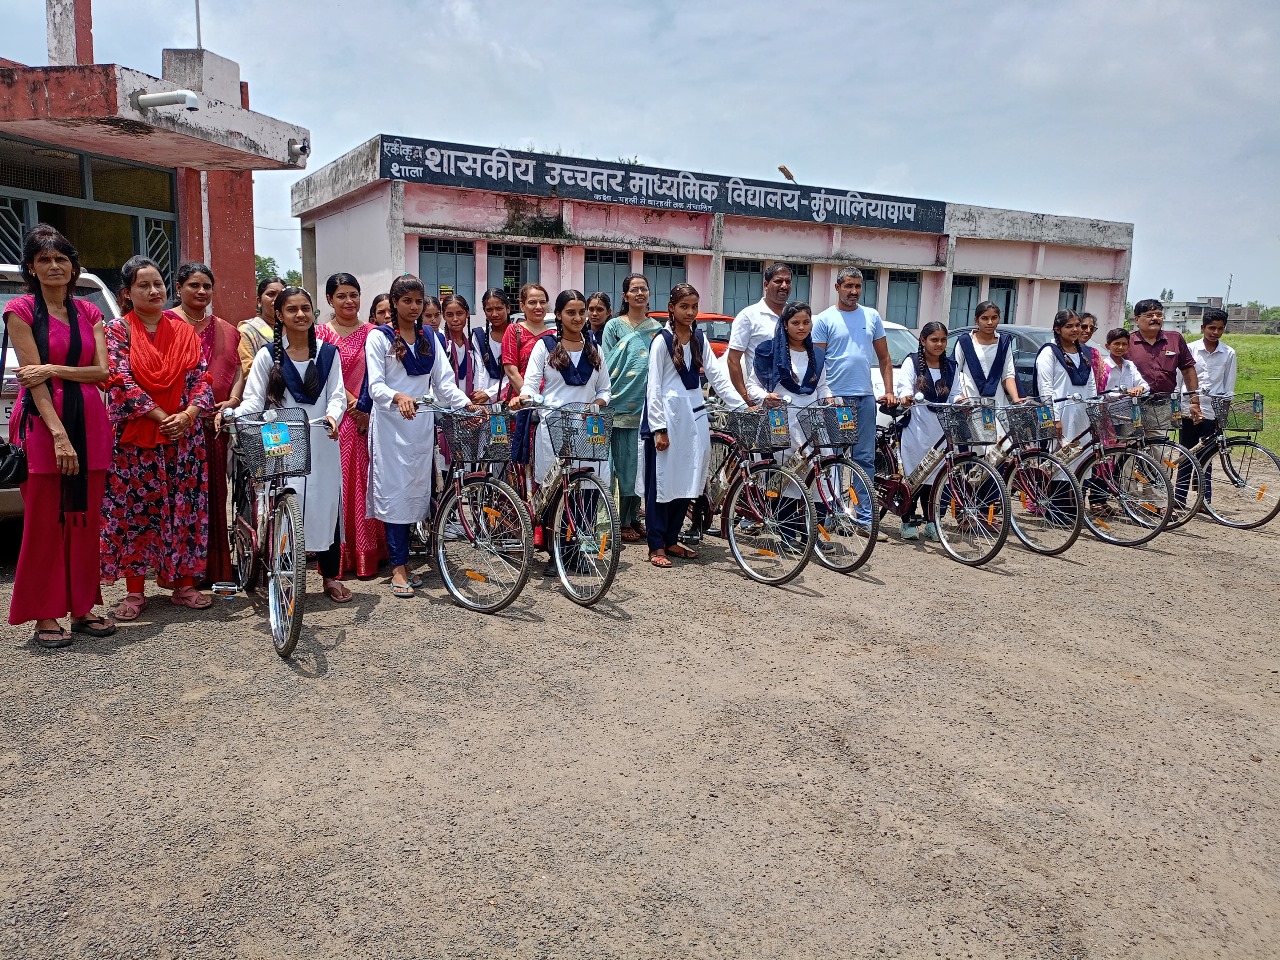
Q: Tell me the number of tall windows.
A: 11